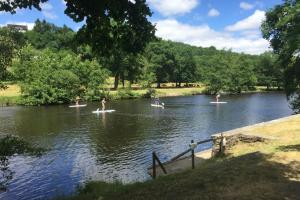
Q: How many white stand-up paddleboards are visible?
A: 4